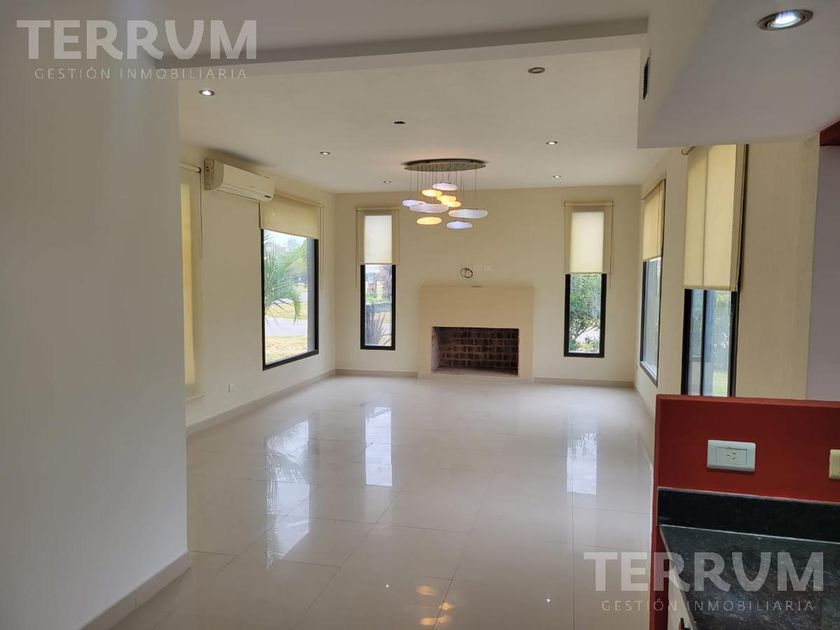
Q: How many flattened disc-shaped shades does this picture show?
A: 9